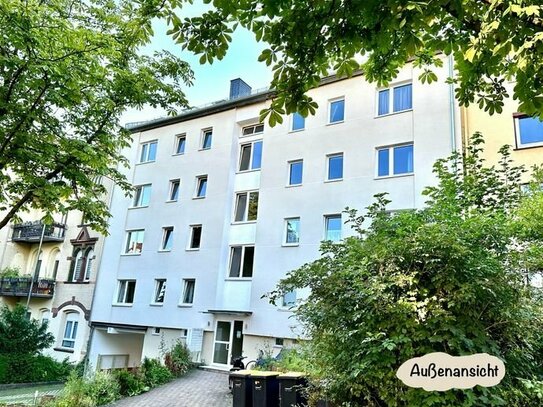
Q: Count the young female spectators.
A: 0